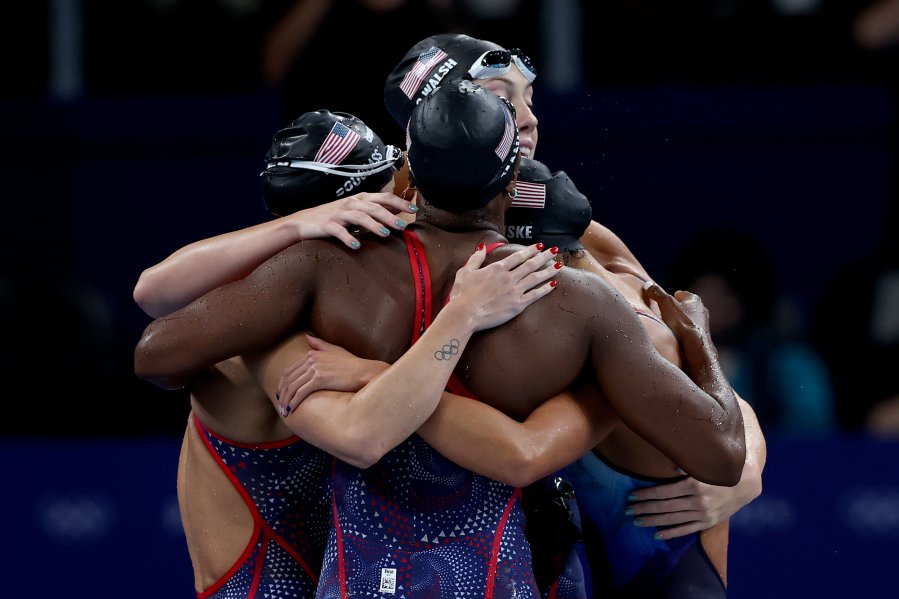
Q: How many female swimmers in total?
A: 4